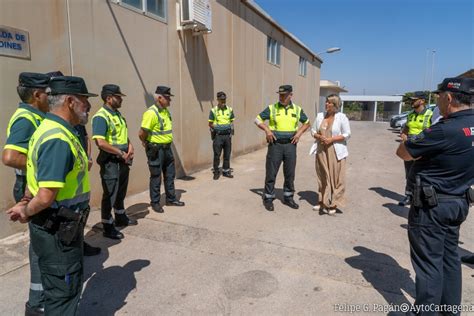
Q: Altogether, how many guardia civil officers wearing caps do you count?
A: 7